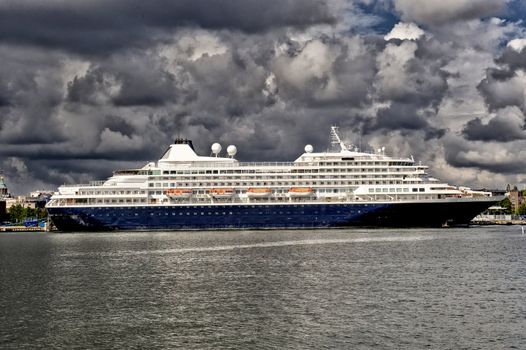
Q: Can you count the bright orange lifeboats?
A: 4